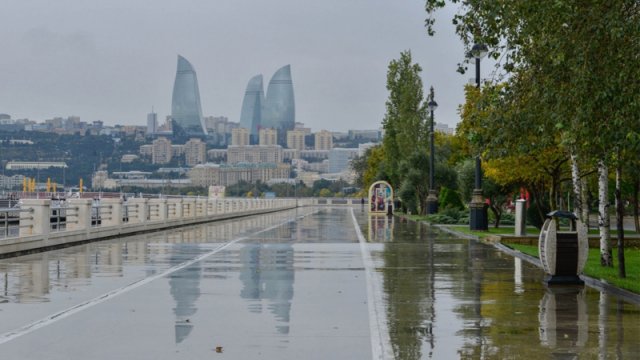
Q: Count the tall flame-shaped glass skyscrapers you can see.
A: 3